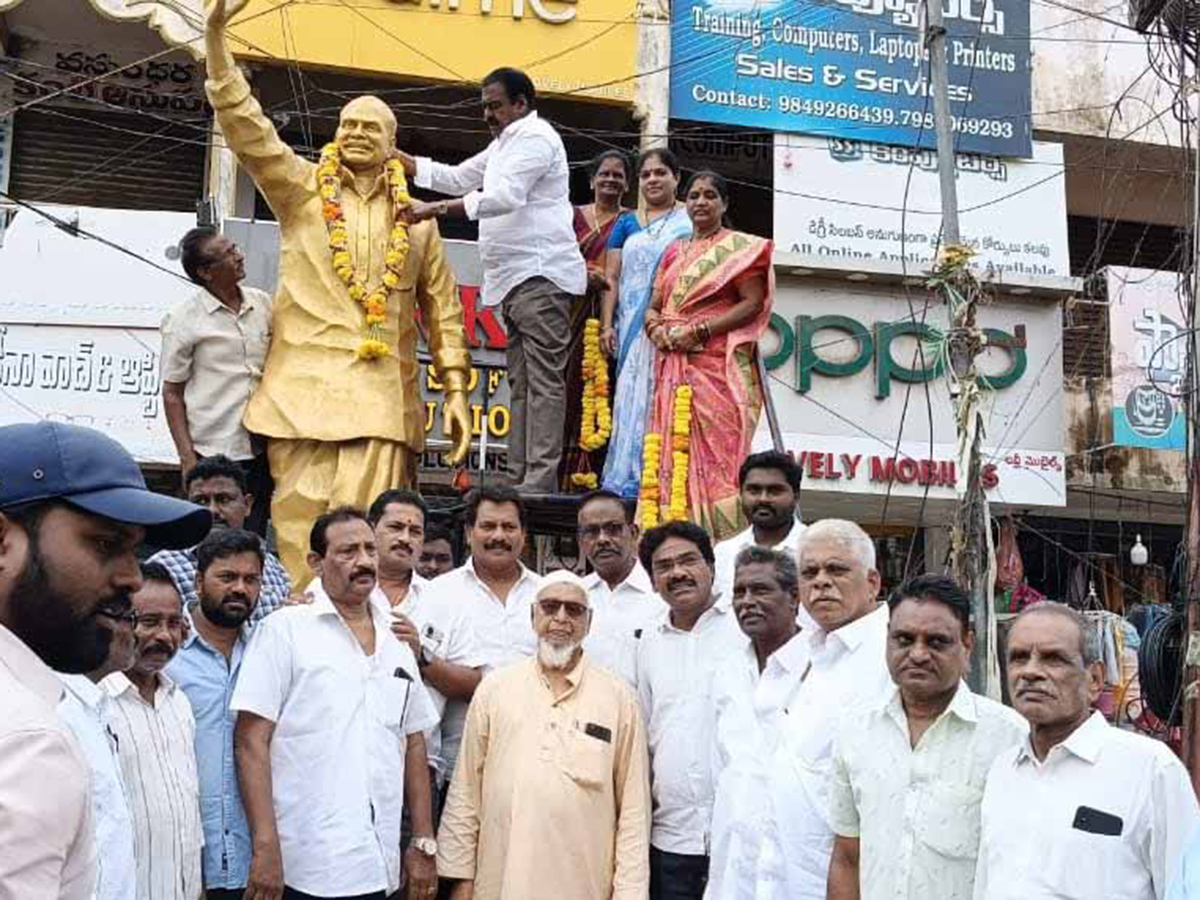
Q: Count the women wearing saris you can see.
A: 3